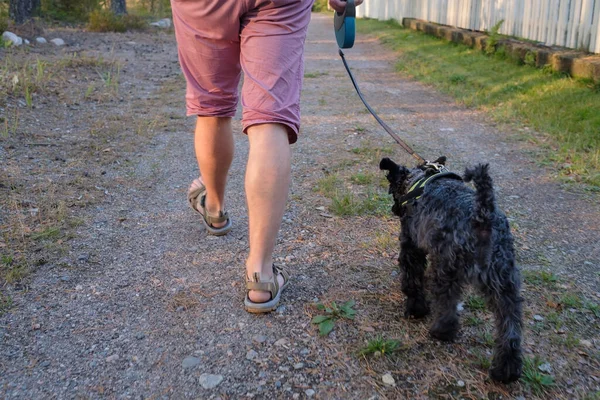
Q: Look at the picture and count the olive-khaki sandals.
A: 2